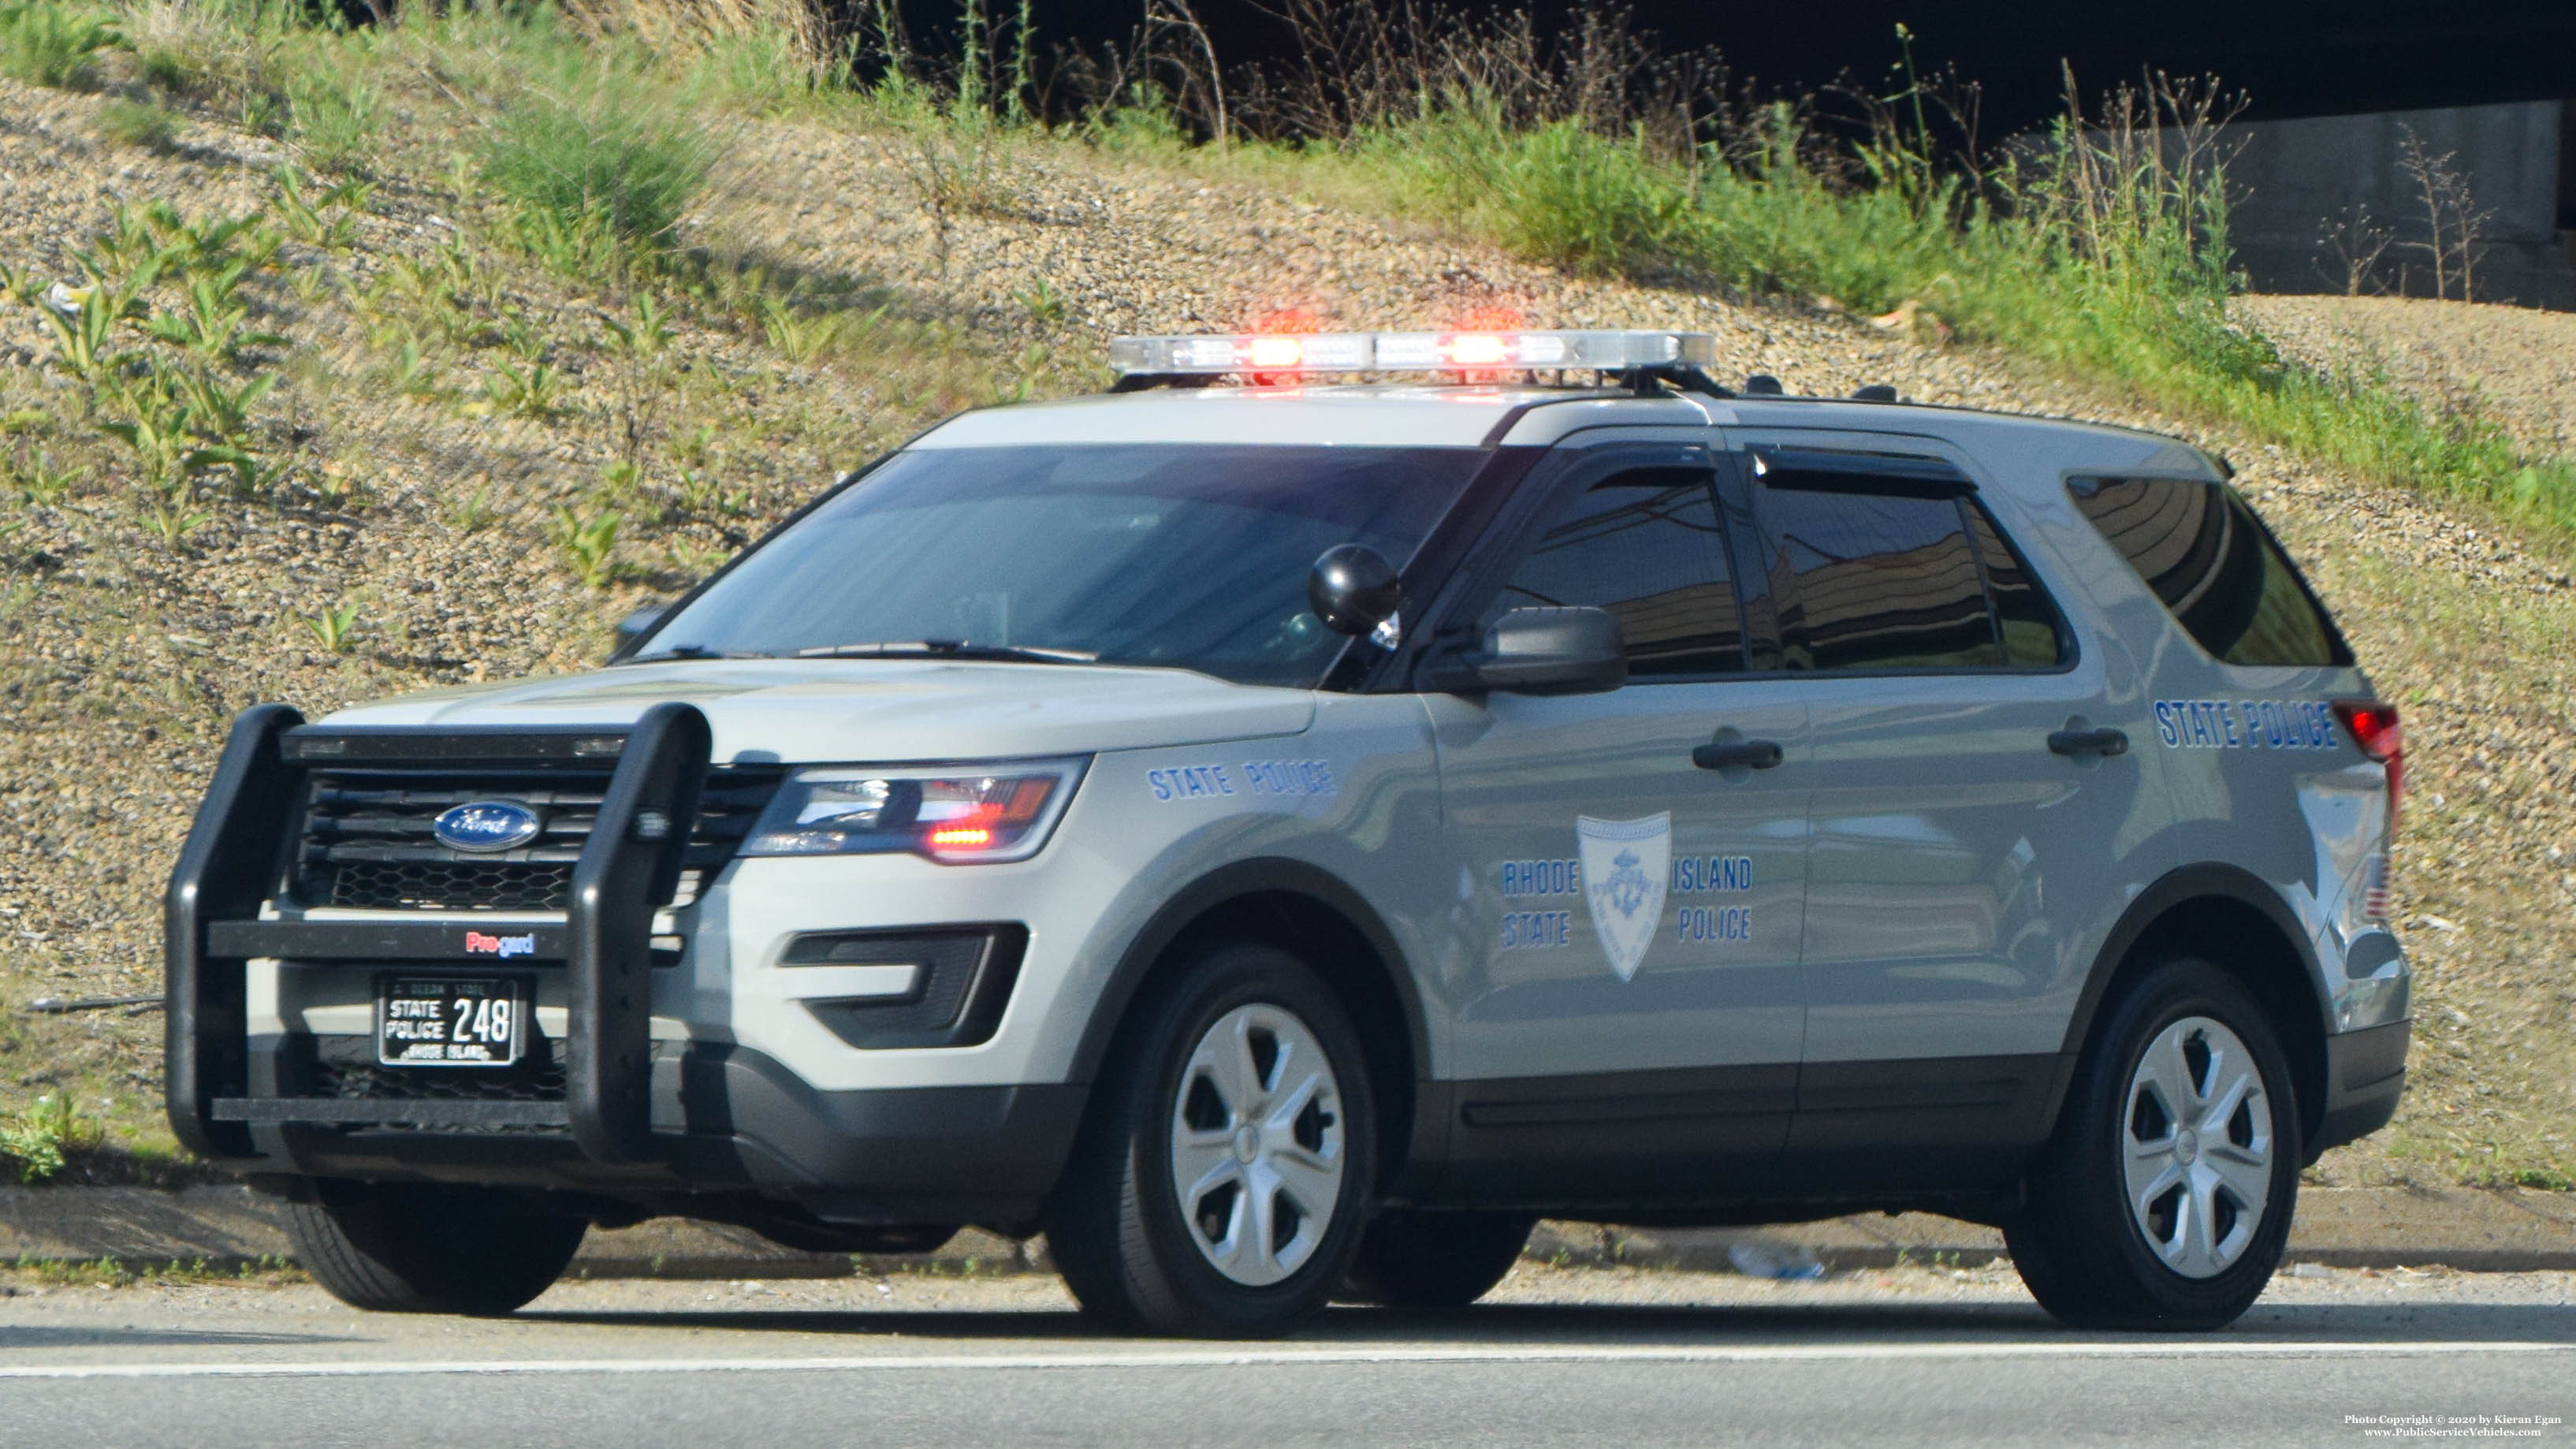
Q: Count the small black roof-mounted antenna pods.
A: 2